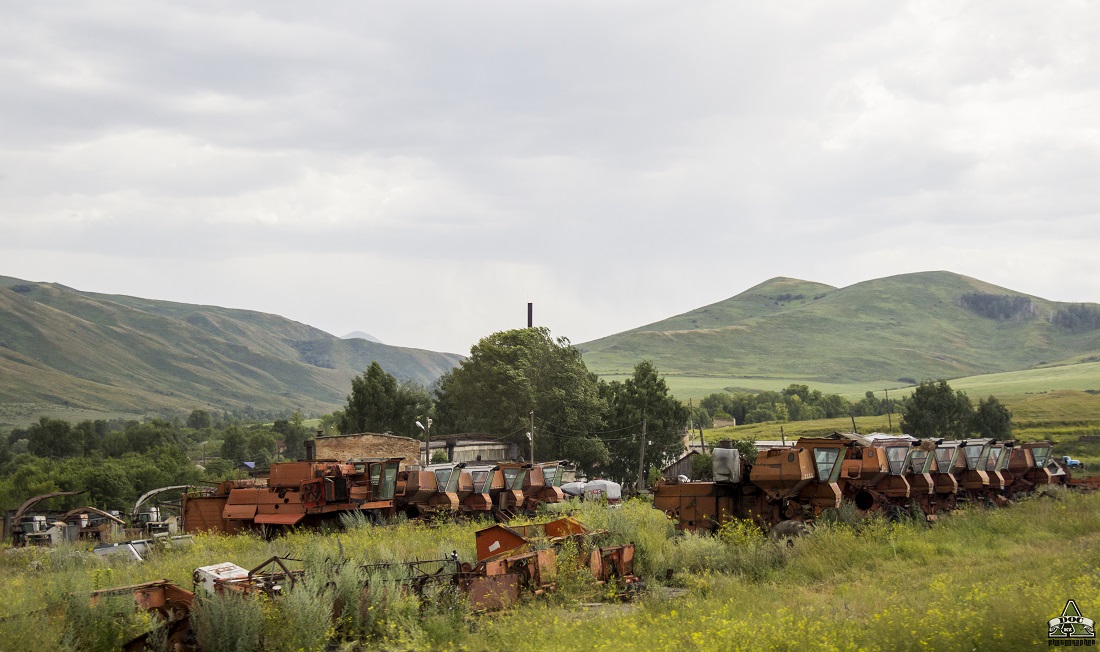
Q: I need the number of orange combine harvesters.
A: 13